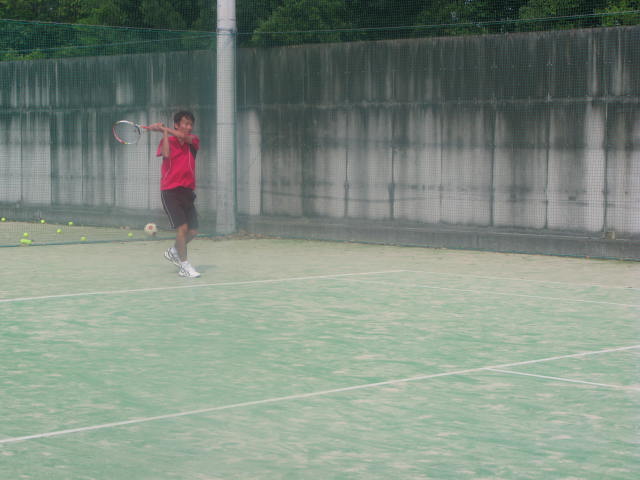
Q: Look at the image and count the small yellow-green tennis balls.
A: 9